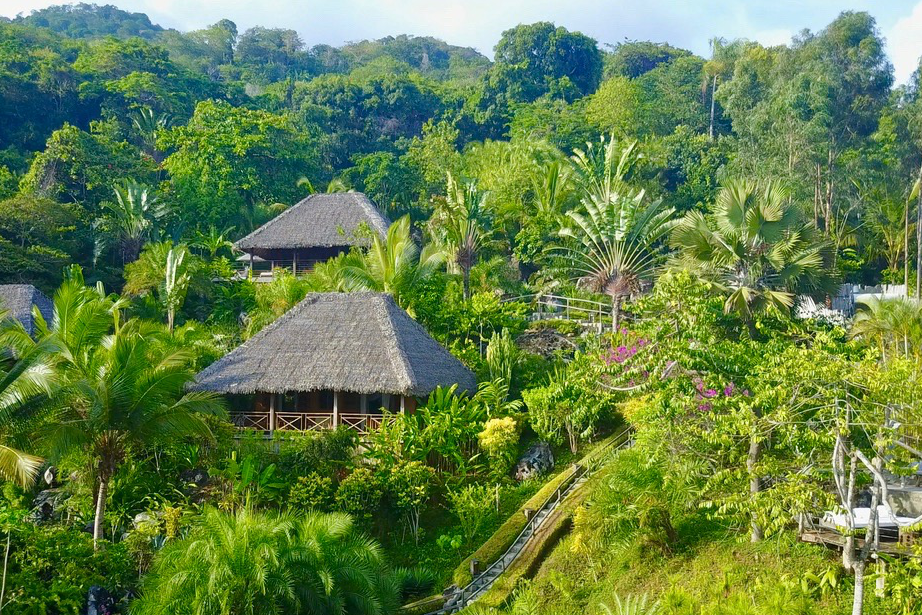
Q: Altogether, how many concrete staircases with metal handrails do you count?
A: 1